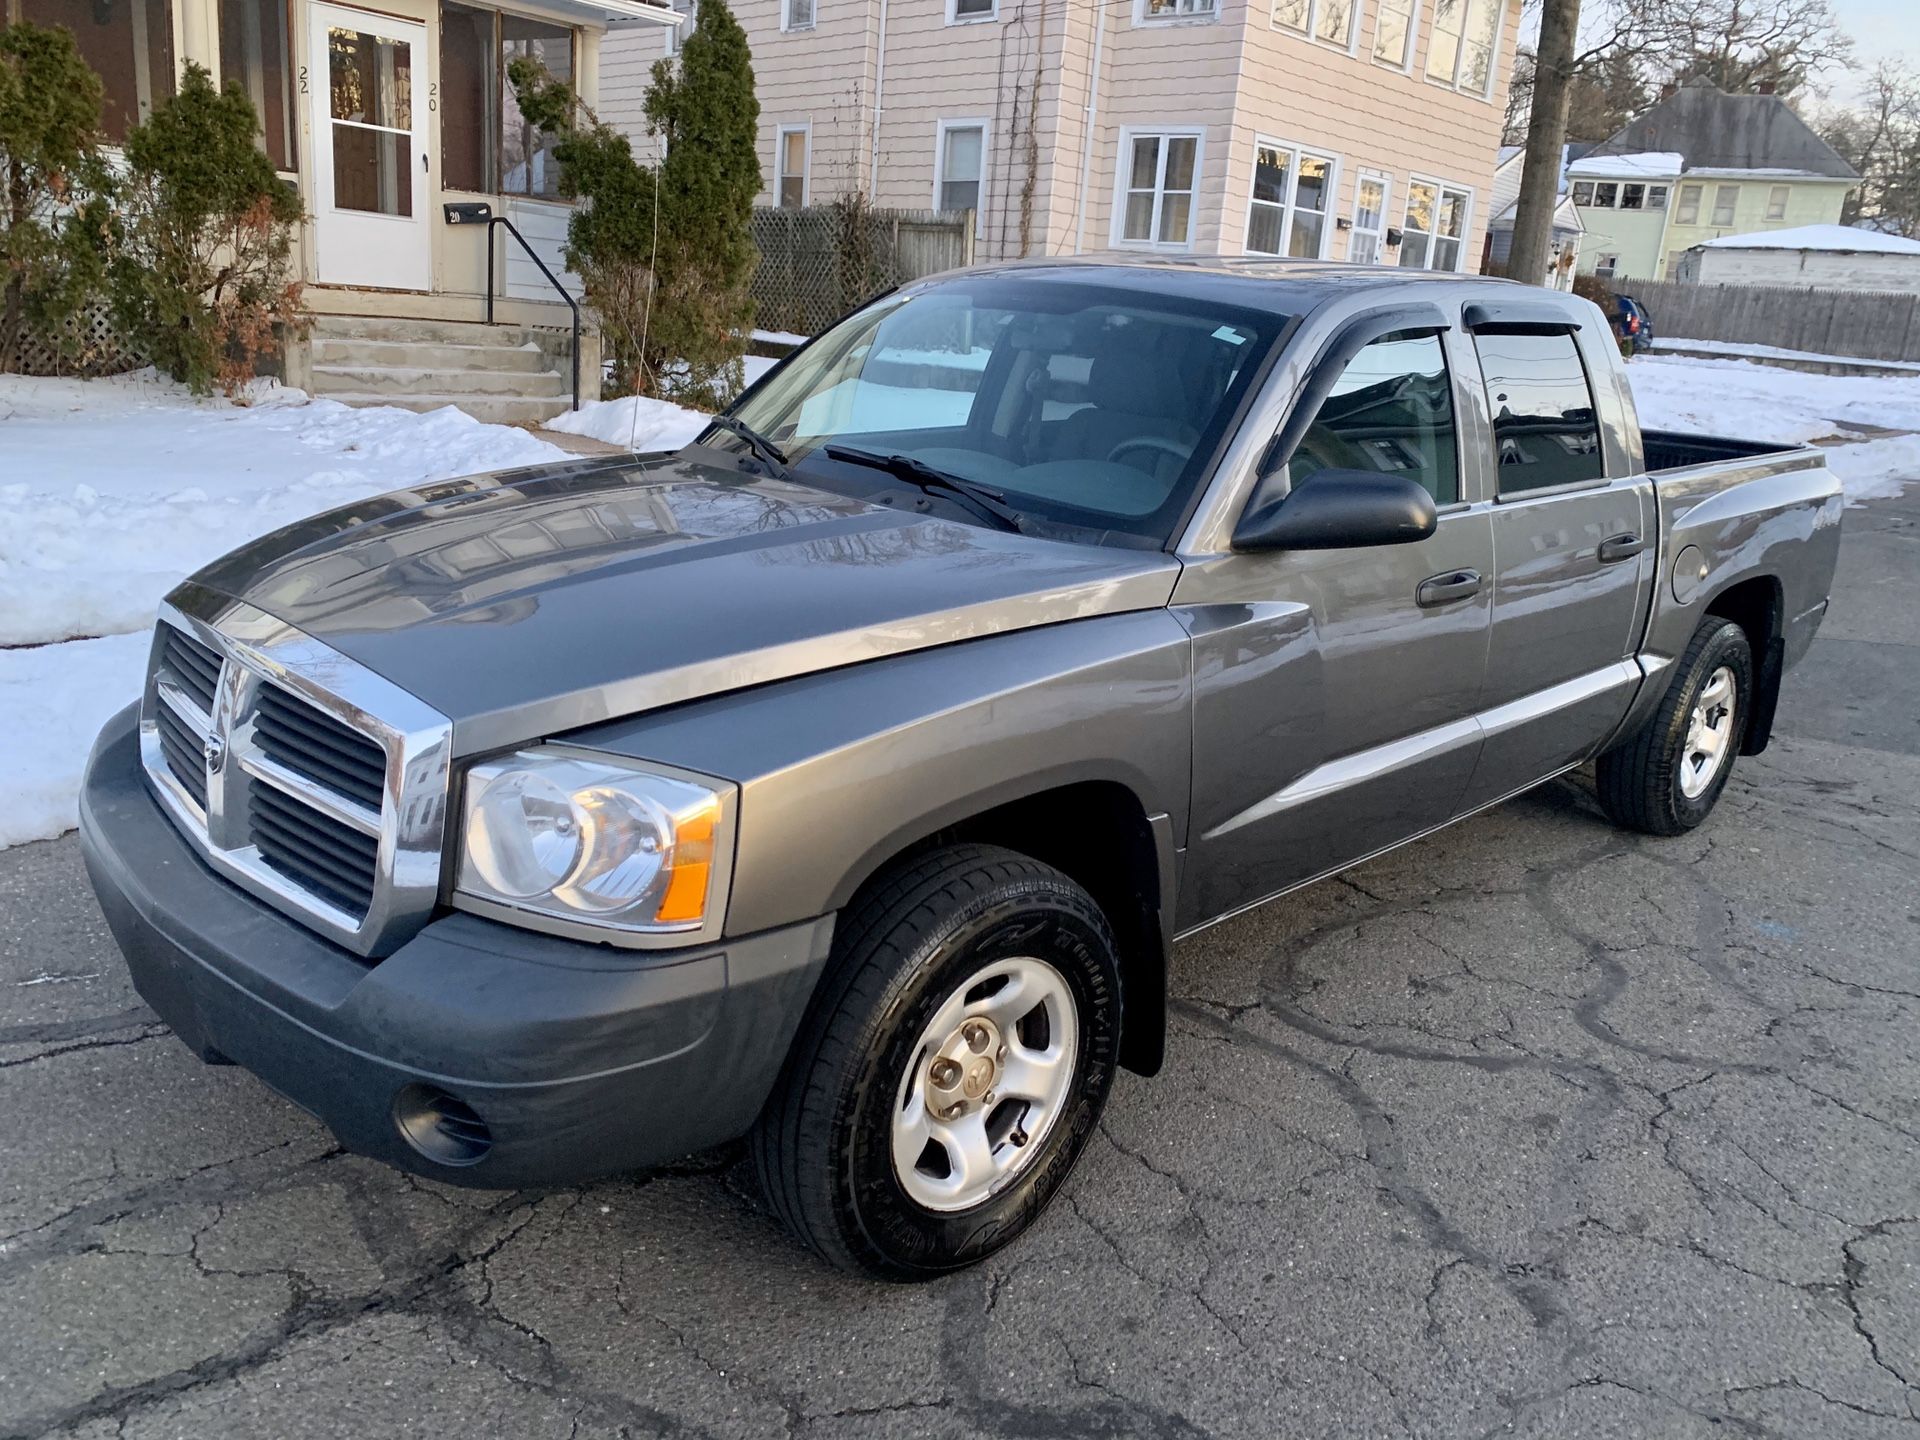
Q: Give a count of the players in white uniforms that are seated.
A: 0